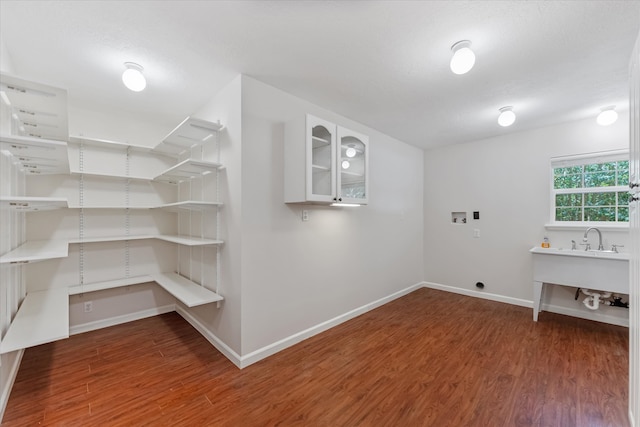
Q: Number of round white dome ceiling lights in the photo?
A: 4